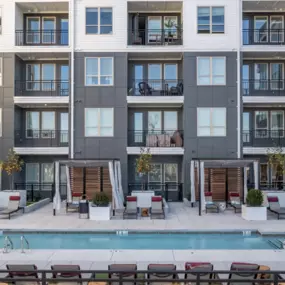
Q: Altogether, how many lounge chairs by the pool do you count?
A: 13